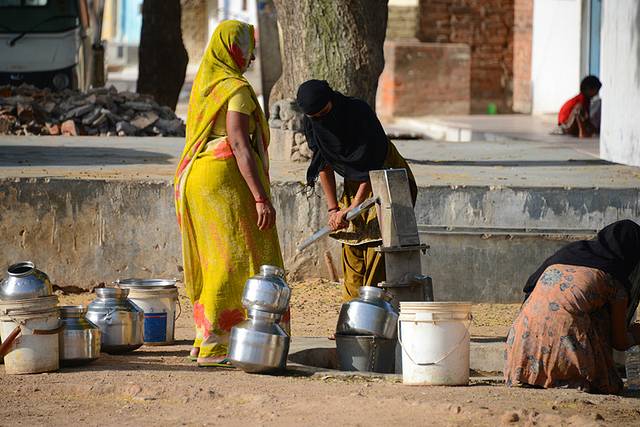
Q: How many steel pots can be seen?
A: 6